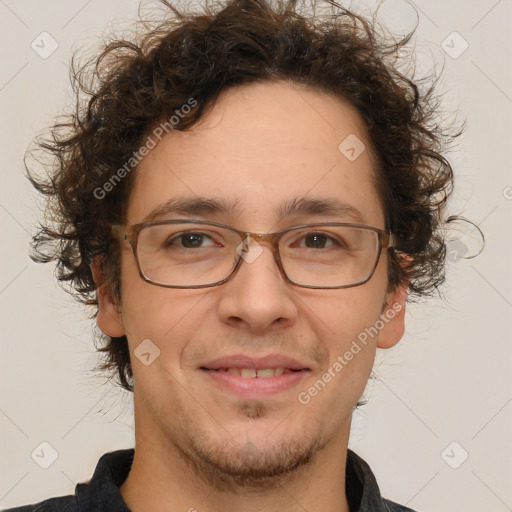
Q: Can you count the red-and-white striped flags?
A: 0